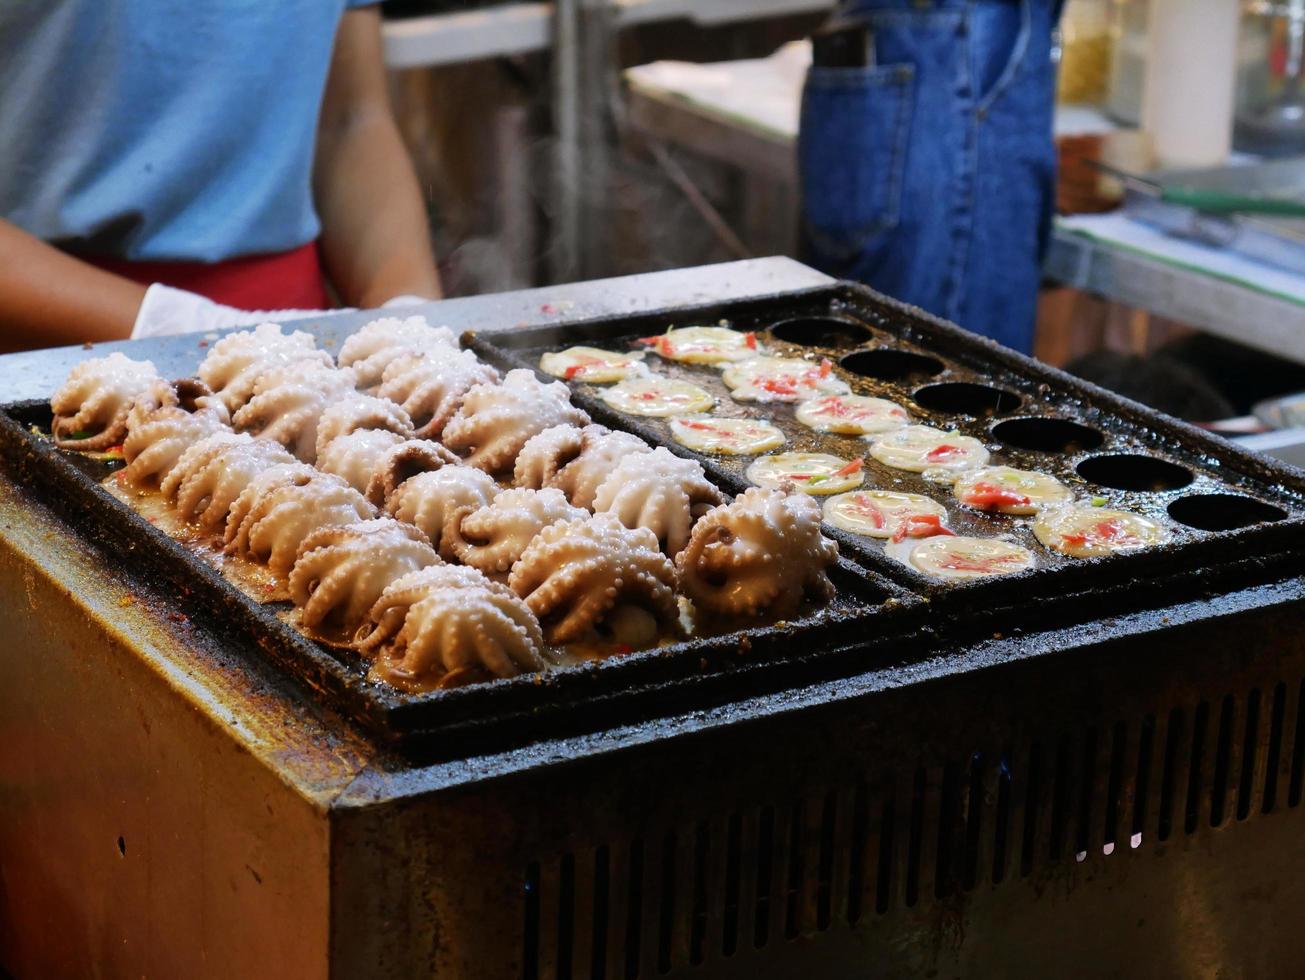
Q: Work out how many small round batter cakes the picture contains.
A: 12